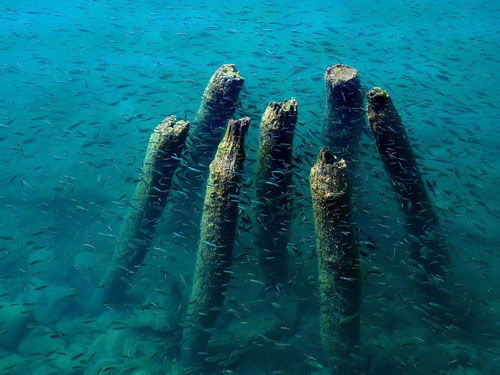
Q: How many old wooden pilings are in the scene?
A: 7